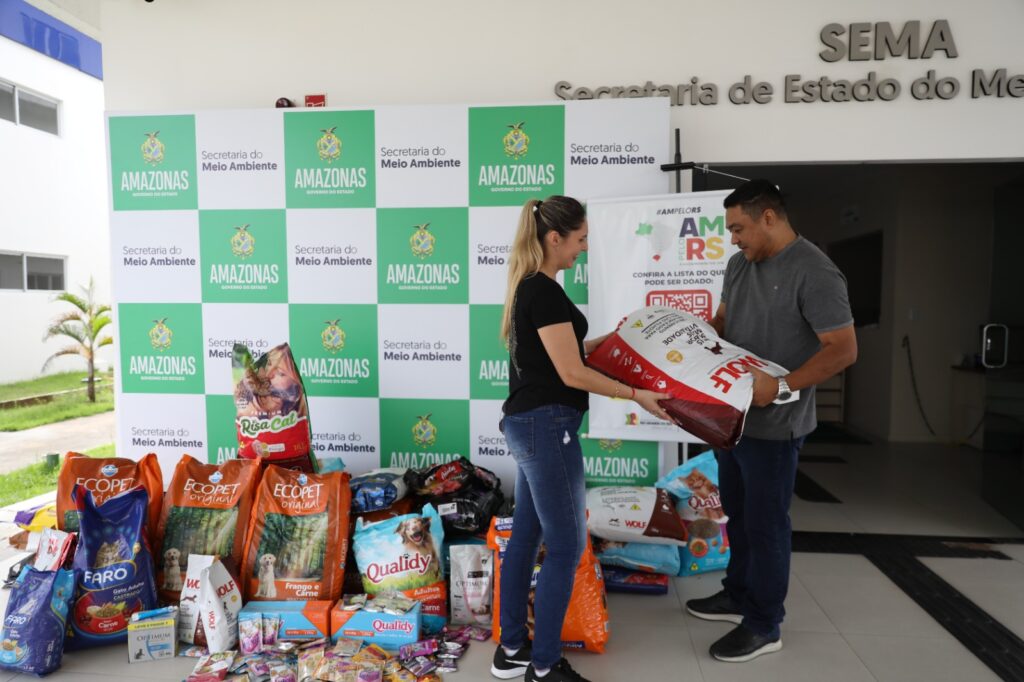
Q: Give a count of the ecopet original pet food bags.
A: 3